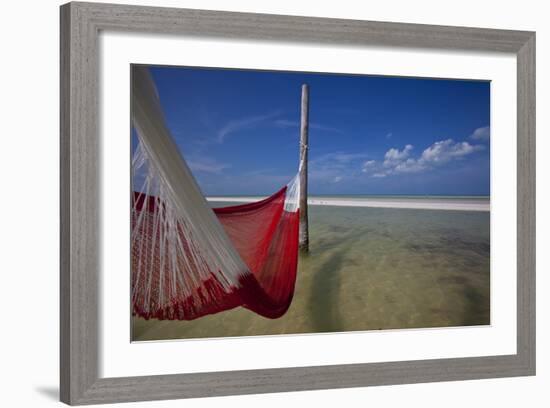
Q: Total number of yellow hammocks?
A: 0